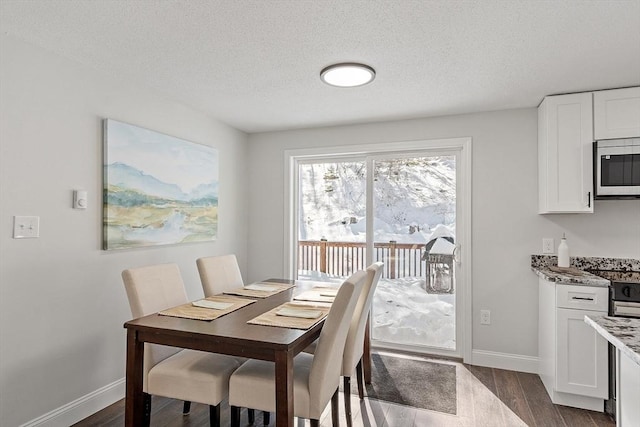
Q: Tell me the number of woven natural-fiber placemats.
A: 4